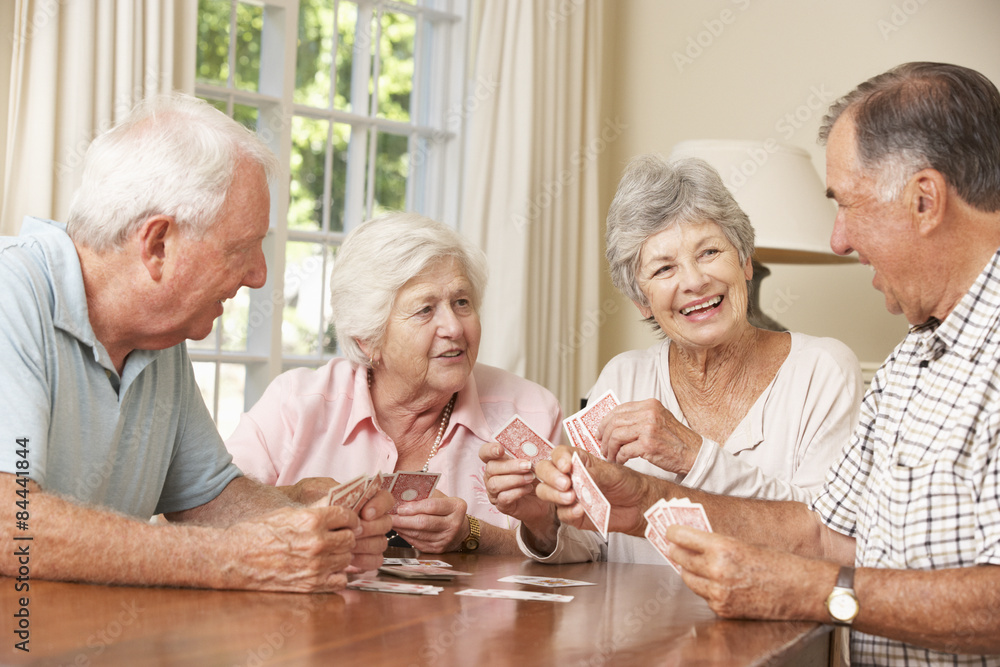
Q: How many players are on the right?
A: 2